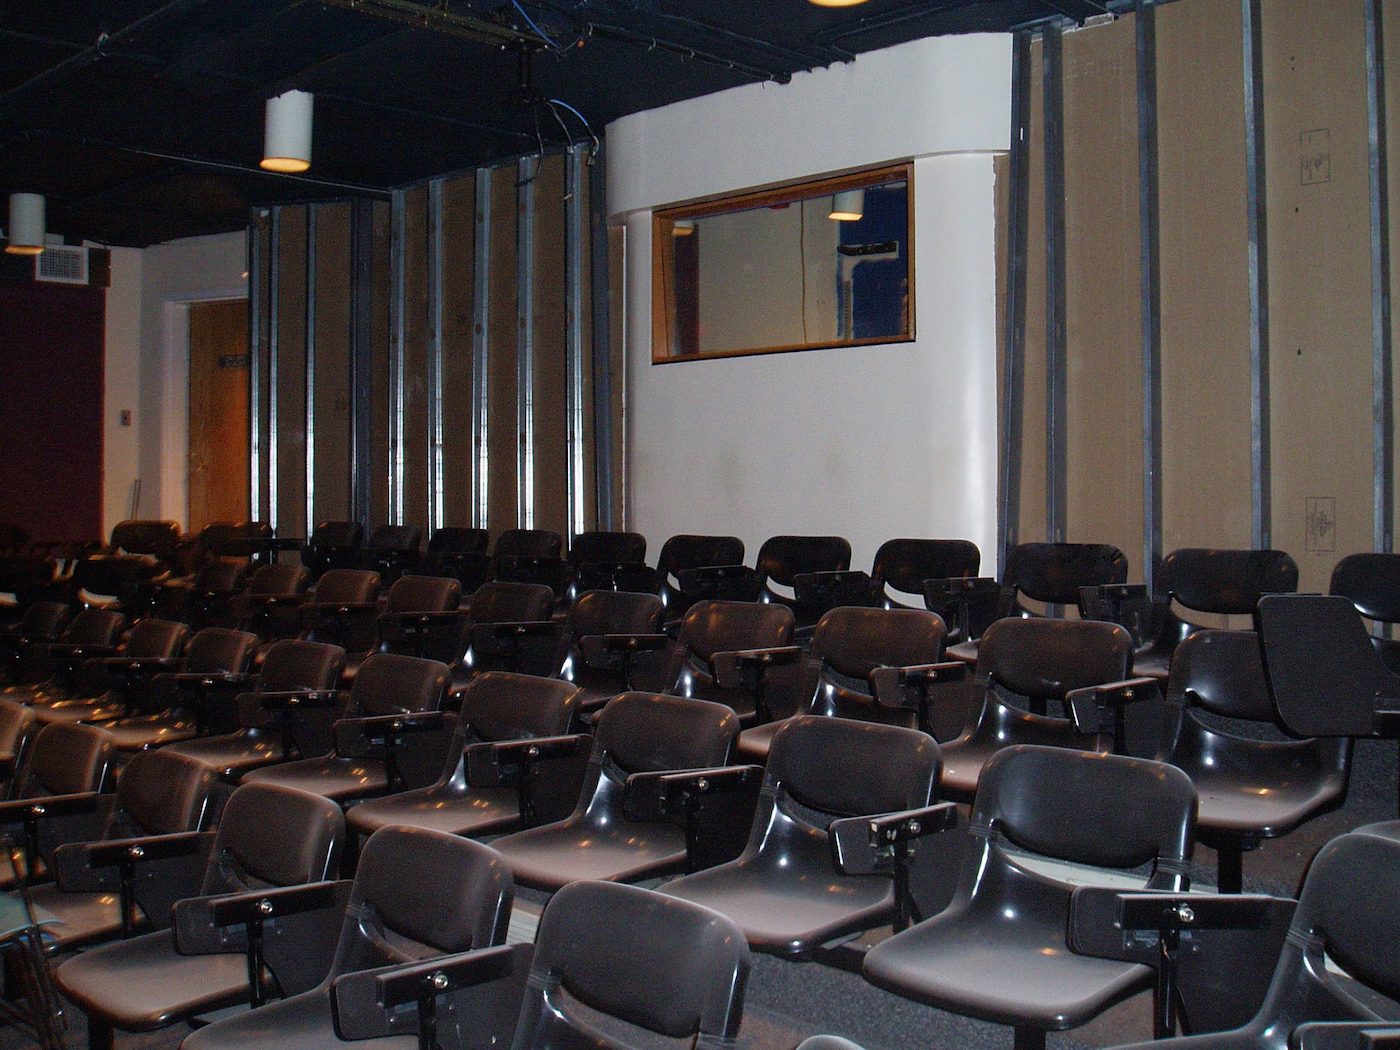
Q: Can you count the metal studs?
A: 15